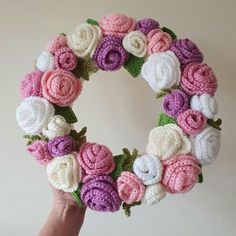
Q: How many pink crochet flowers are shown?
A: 12